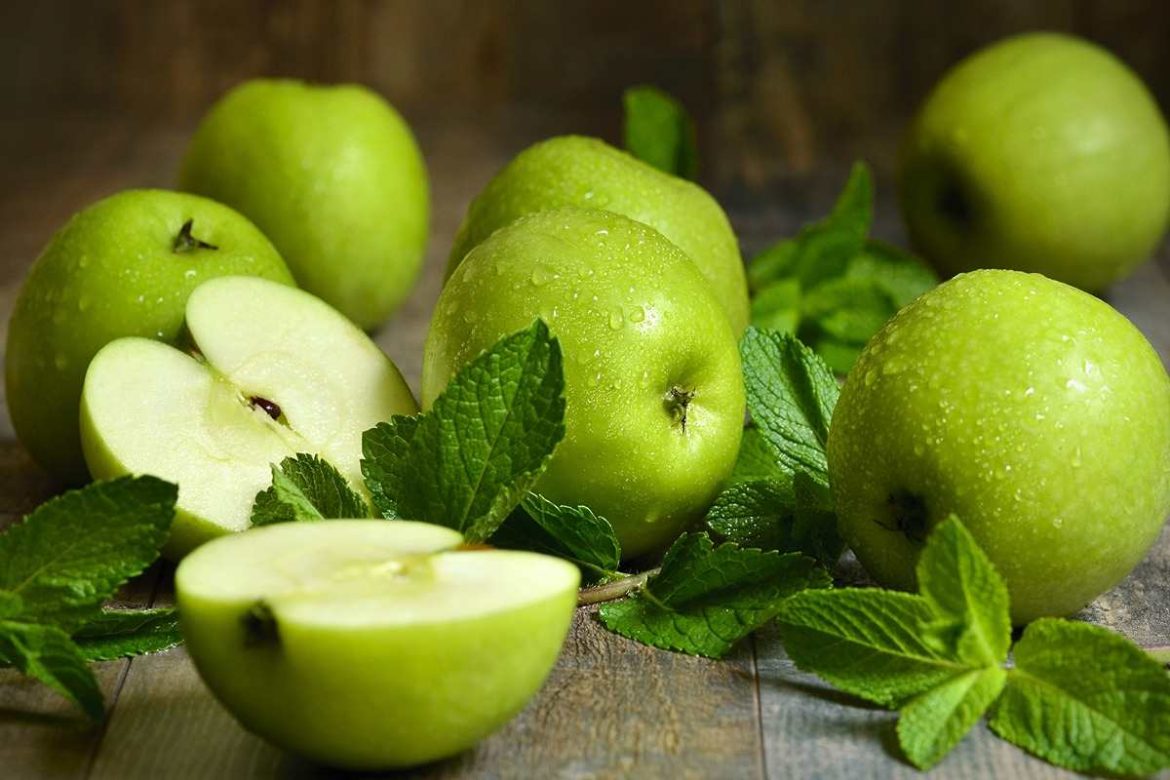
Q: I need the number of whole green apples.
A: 6